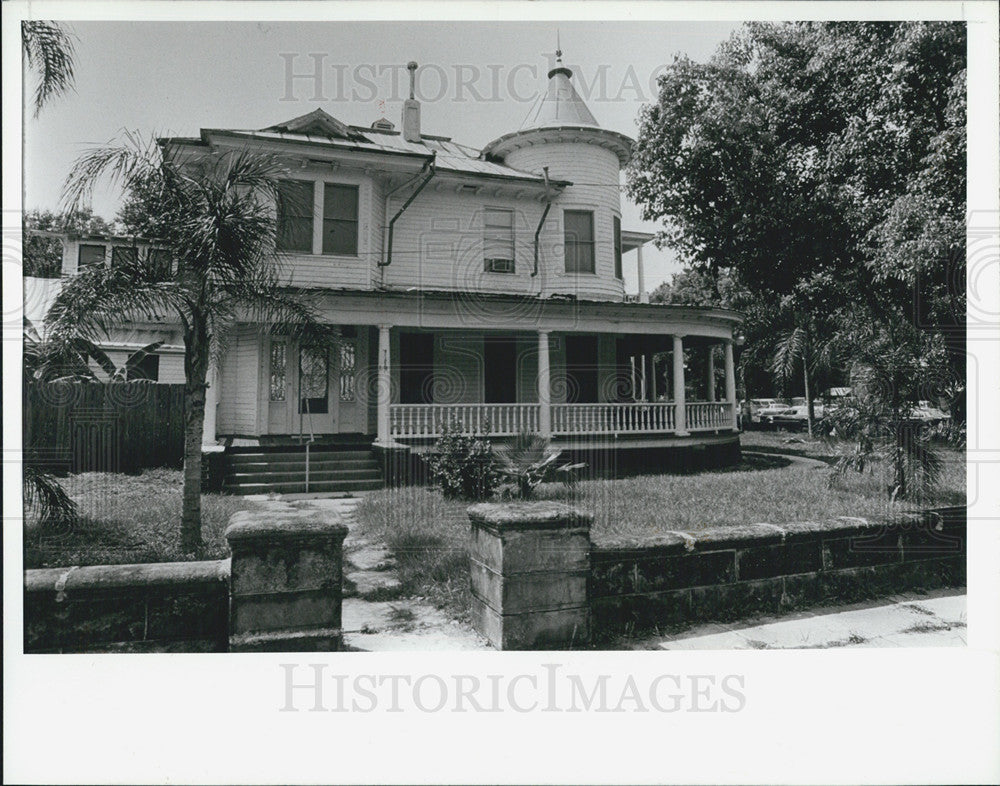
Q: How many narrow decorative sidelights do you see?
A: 2